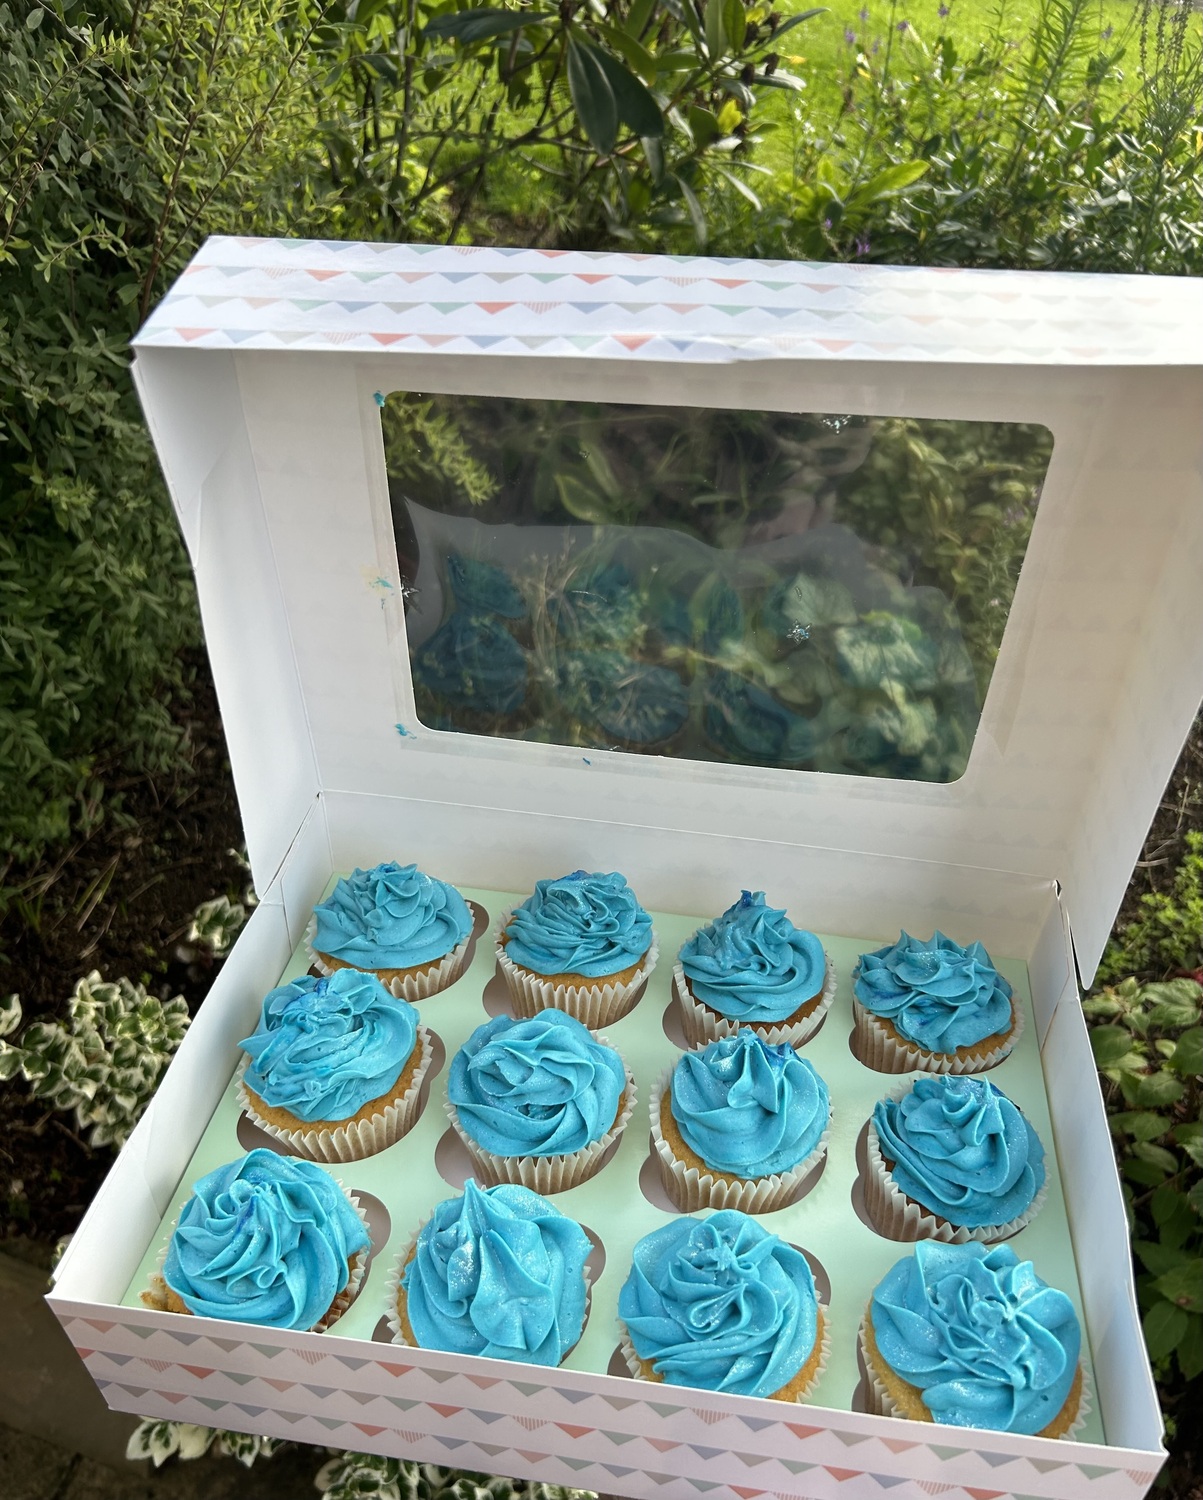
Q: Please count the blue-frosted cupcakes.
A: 12